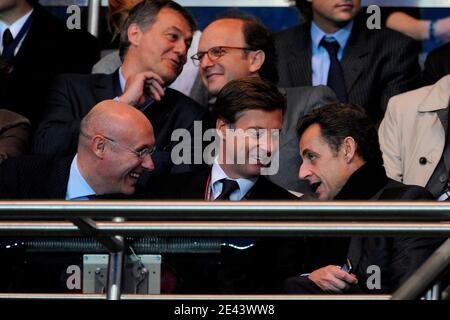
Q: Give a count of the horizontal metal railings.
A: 3